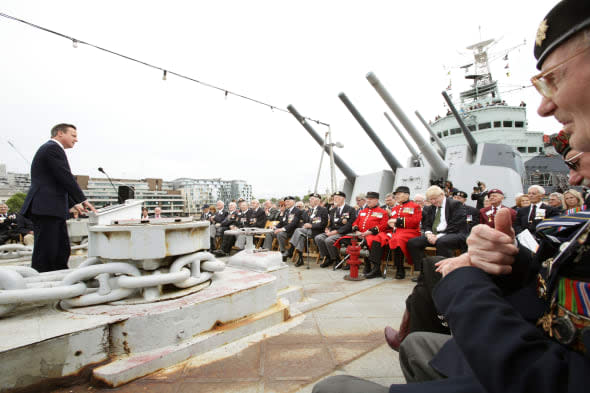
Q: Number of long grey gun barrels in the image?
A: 6